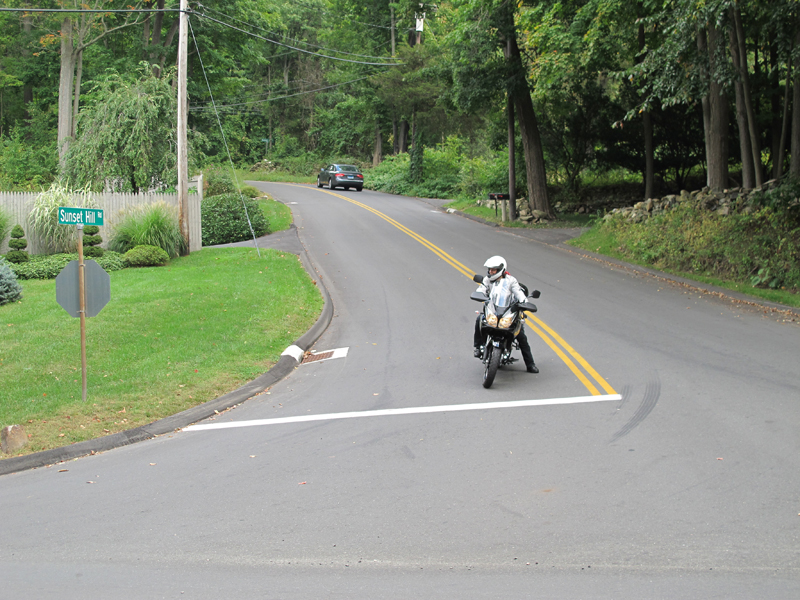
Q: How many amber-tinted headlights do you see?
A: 2